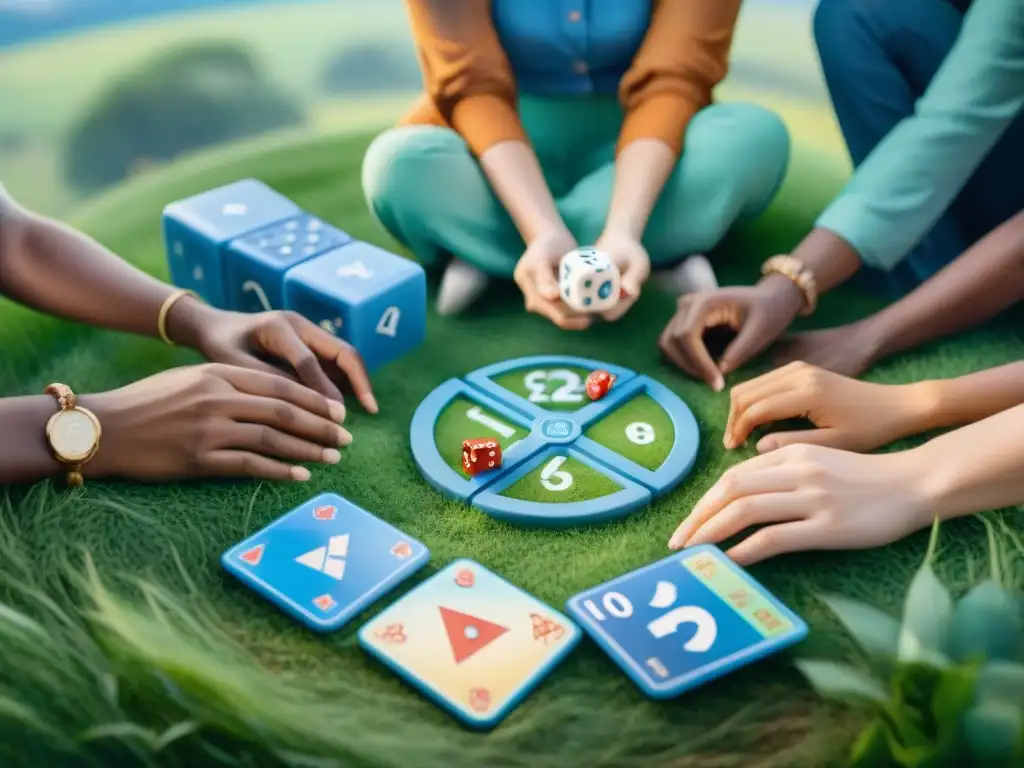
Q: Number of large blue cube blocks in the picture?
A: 3